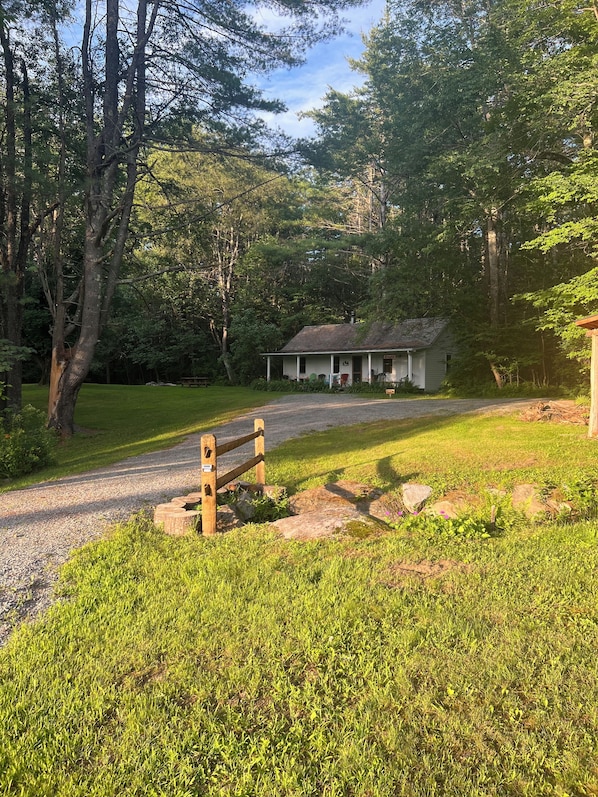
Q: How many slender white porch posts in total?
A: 5